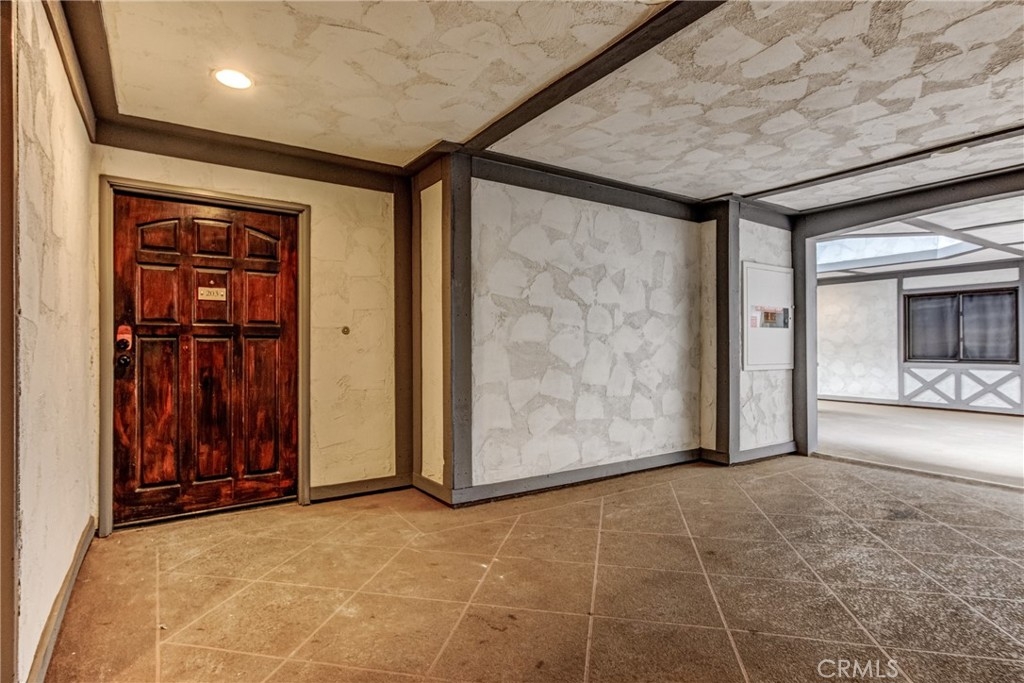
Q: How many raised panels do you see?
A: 9